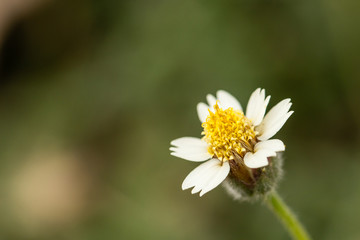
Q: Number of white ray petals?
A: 6